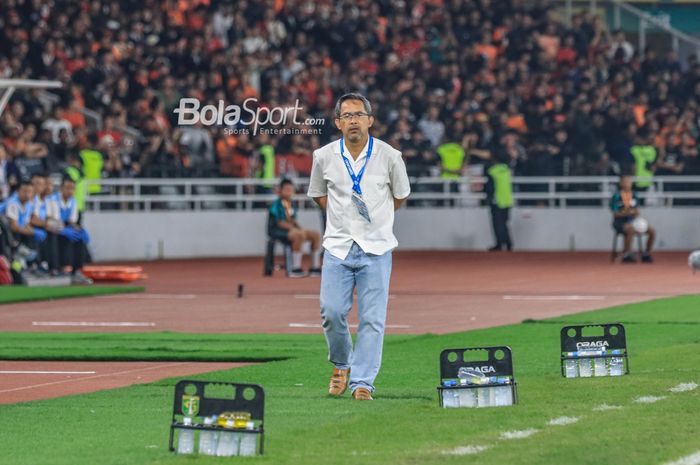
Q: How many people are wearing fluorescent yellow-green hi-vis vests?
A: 6